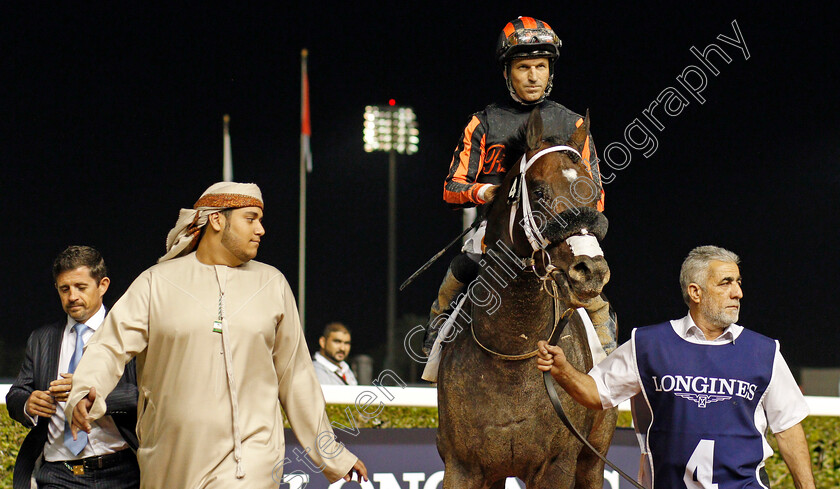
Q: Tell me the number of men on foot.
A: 4